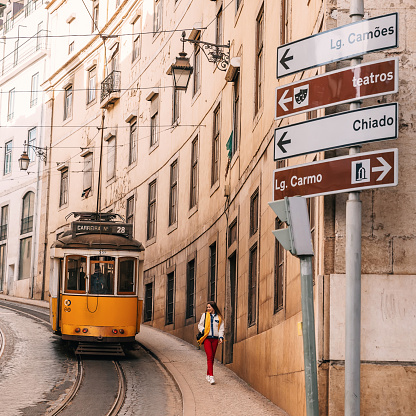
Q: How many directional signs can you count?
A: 4